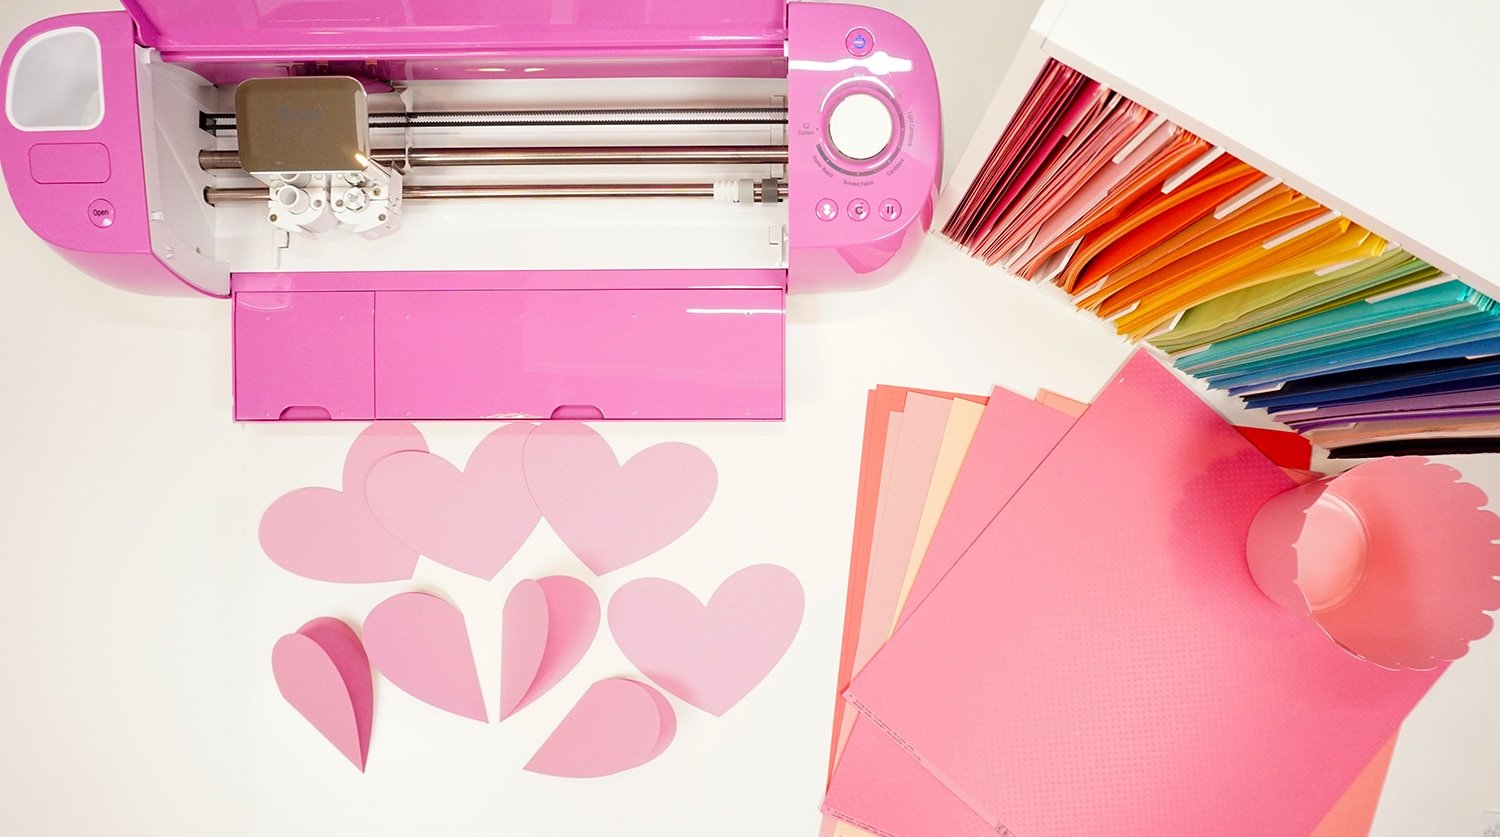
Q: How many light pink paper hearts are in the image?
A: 8